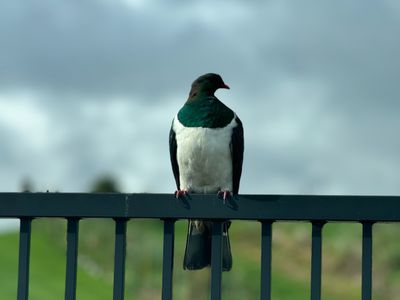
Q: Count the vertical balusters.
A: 8